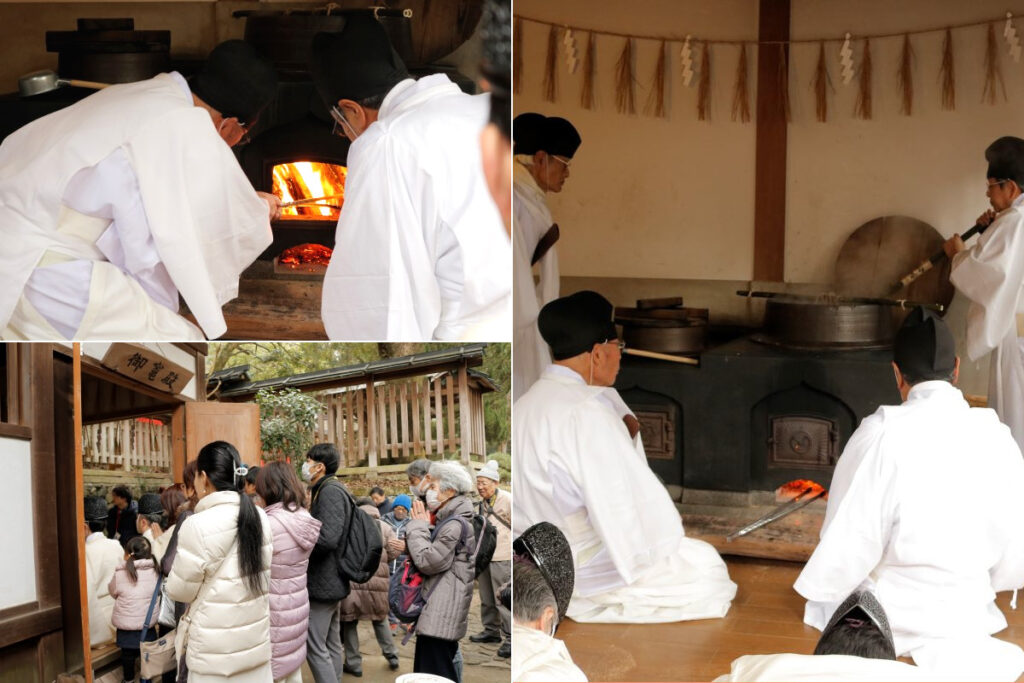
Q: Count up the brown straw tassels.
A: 13